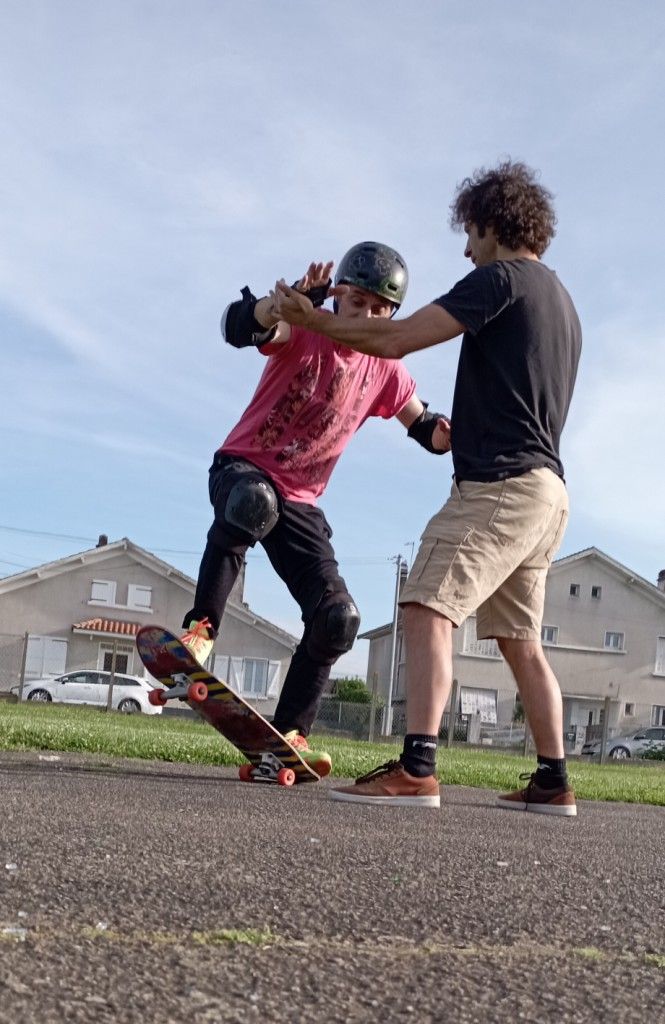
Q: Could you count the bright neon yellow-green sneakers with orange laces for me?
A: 2